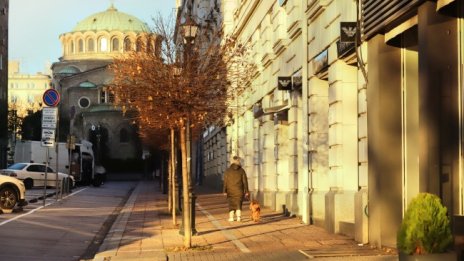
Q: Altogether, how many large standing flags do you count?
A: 0